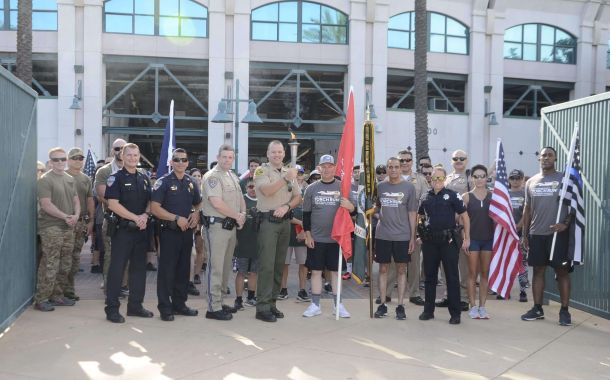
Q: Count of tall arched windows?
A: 5